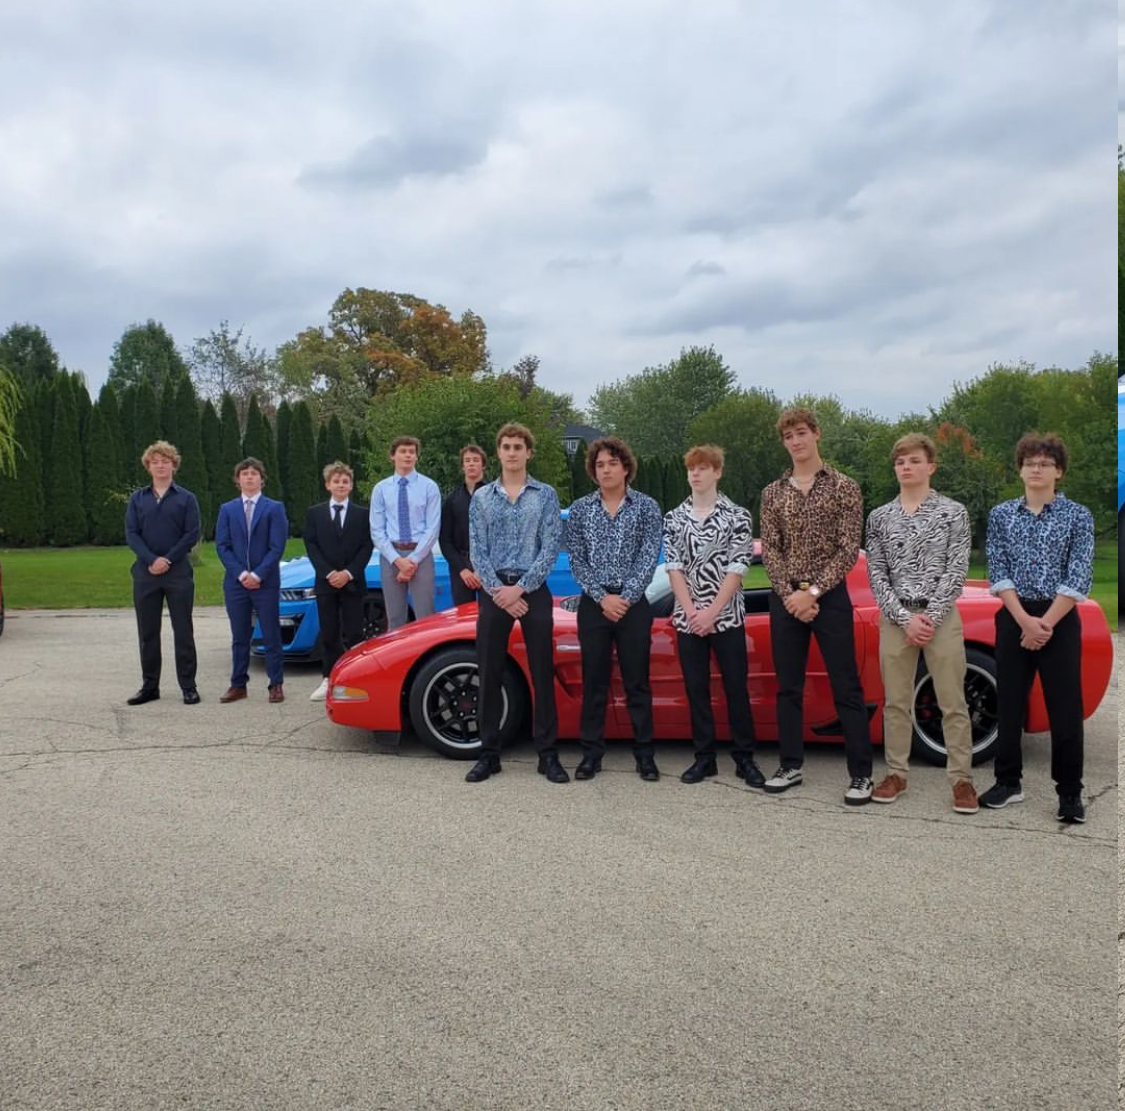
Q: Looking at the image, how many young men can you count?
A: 11